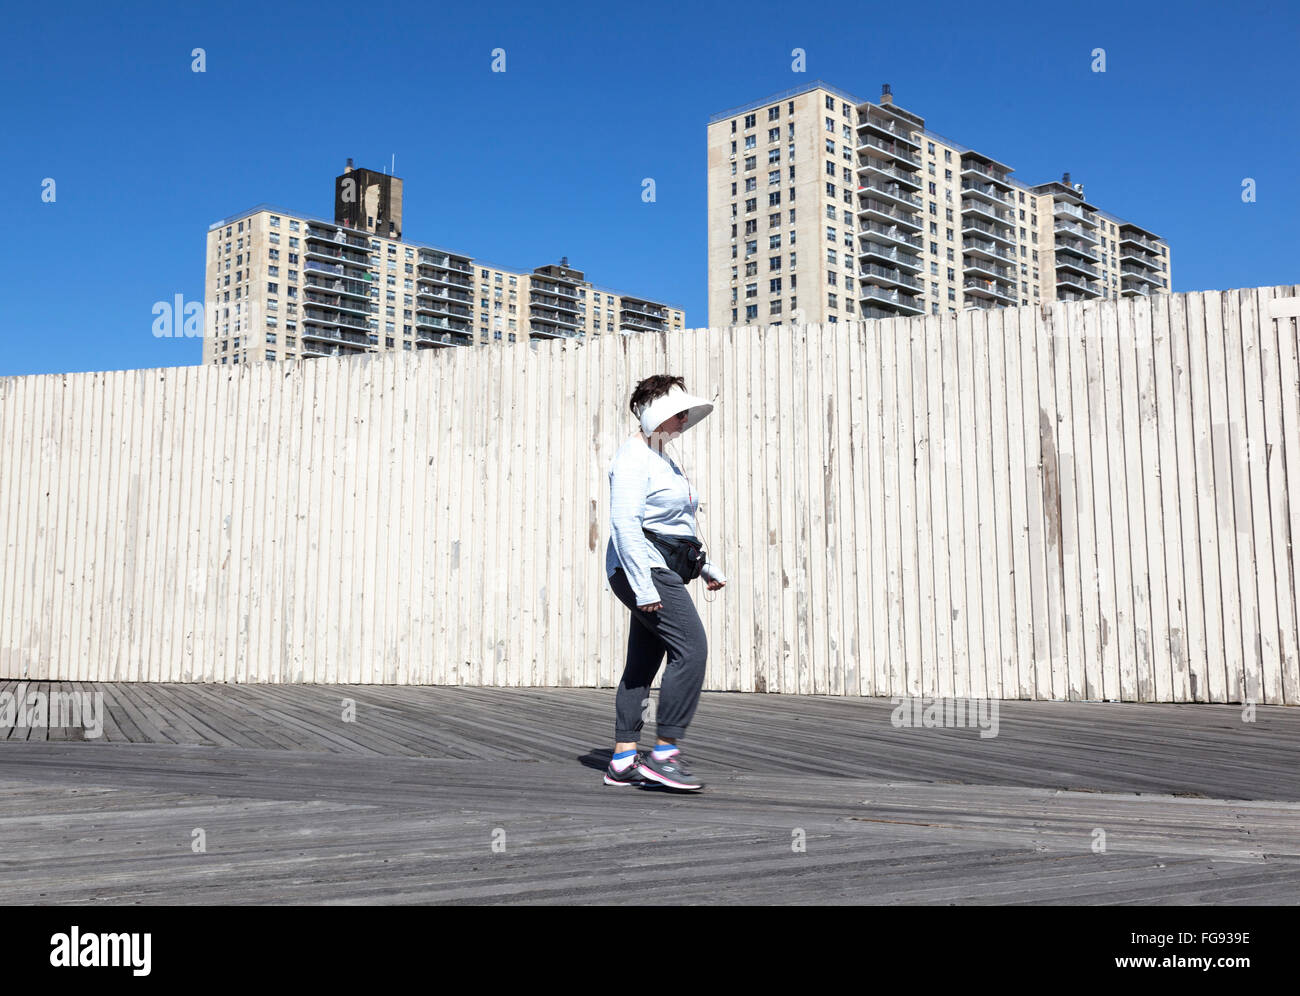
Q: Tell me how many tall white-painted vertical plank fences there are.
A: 1